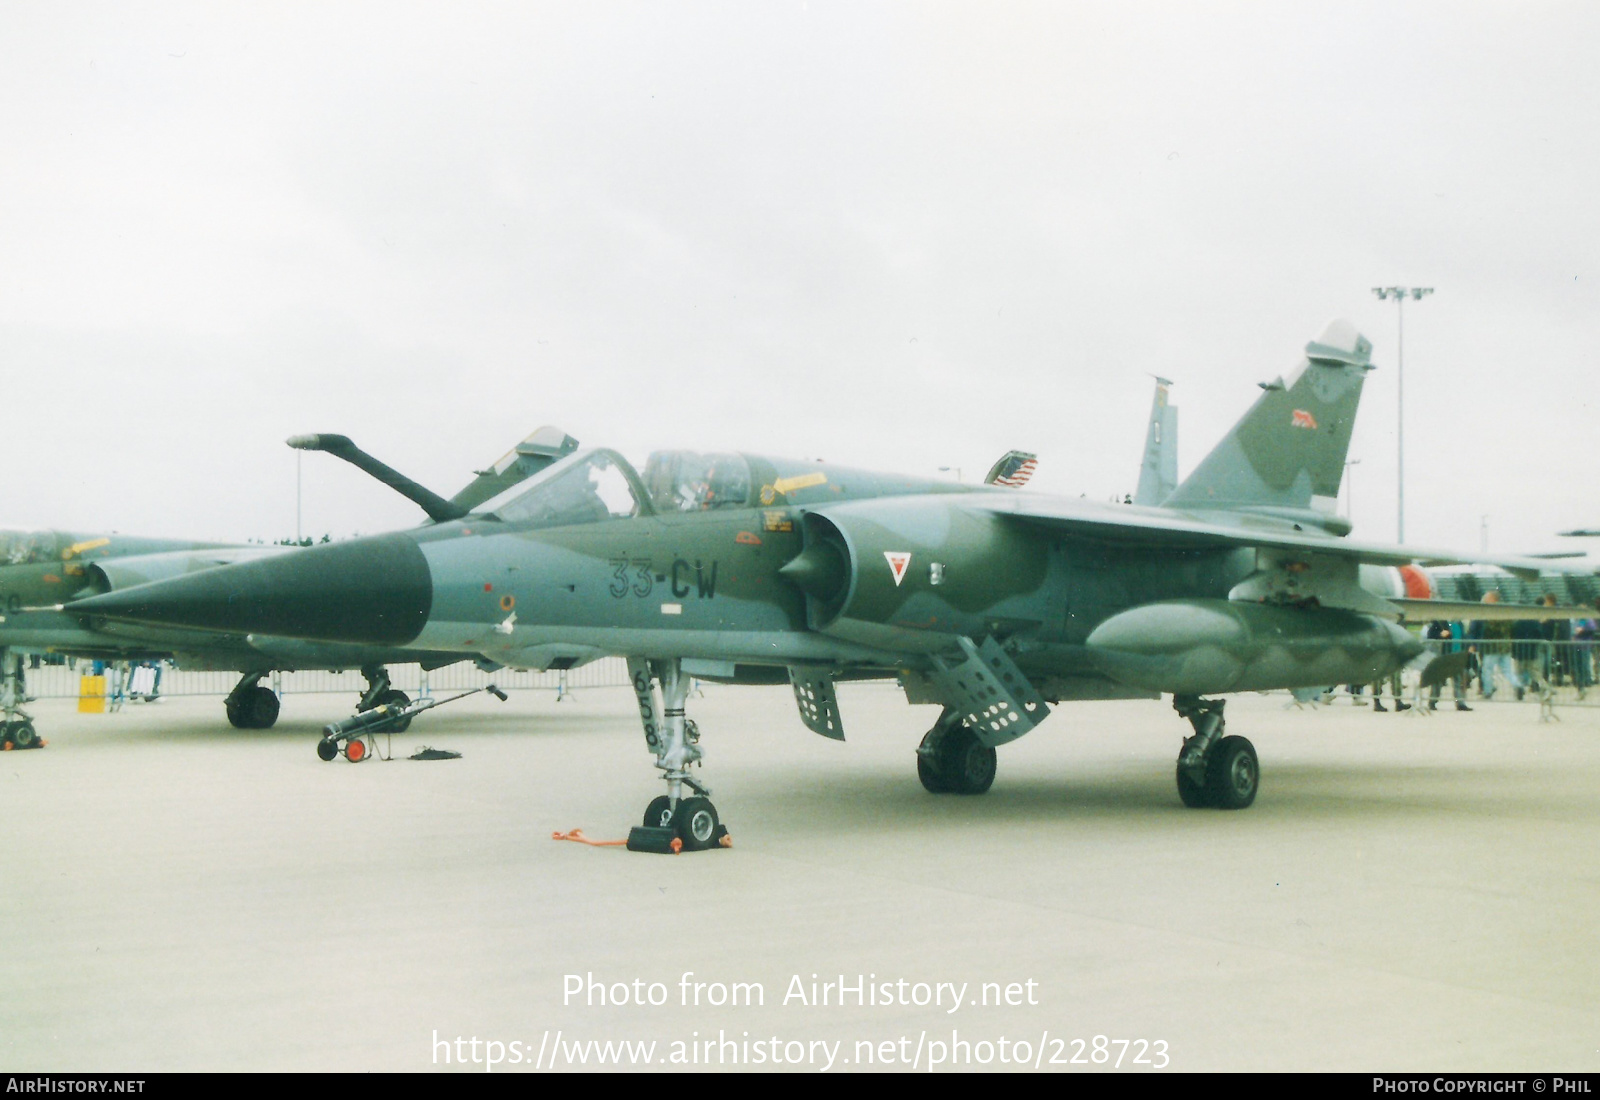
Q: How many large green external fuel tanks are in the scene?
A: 1